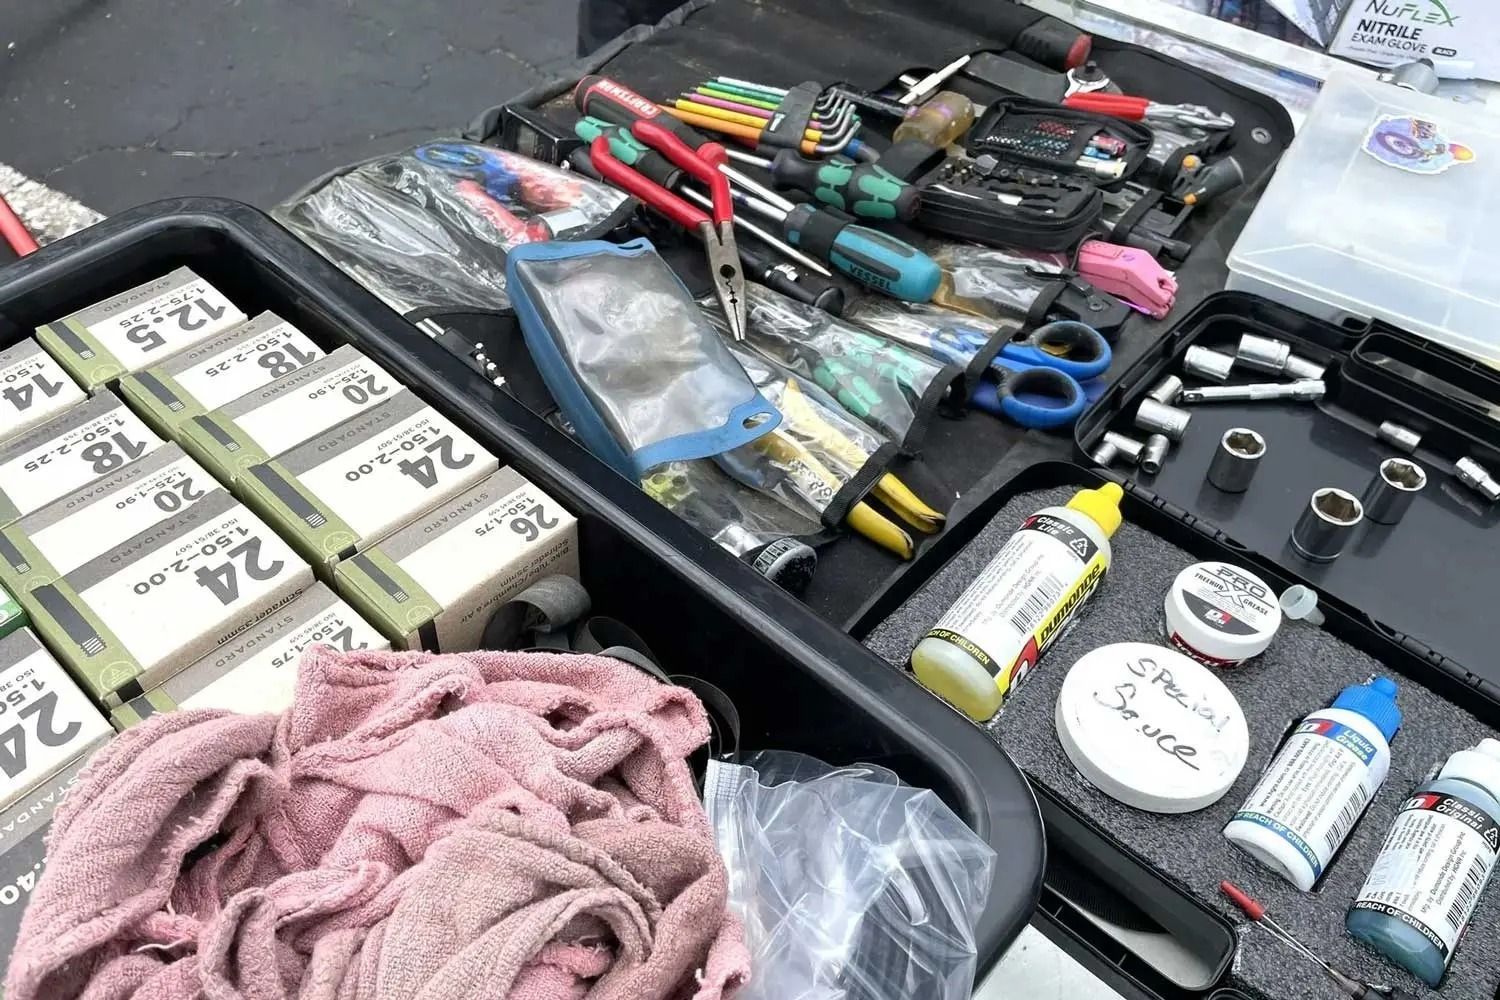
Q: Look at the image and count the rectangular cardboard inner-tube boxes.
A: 12